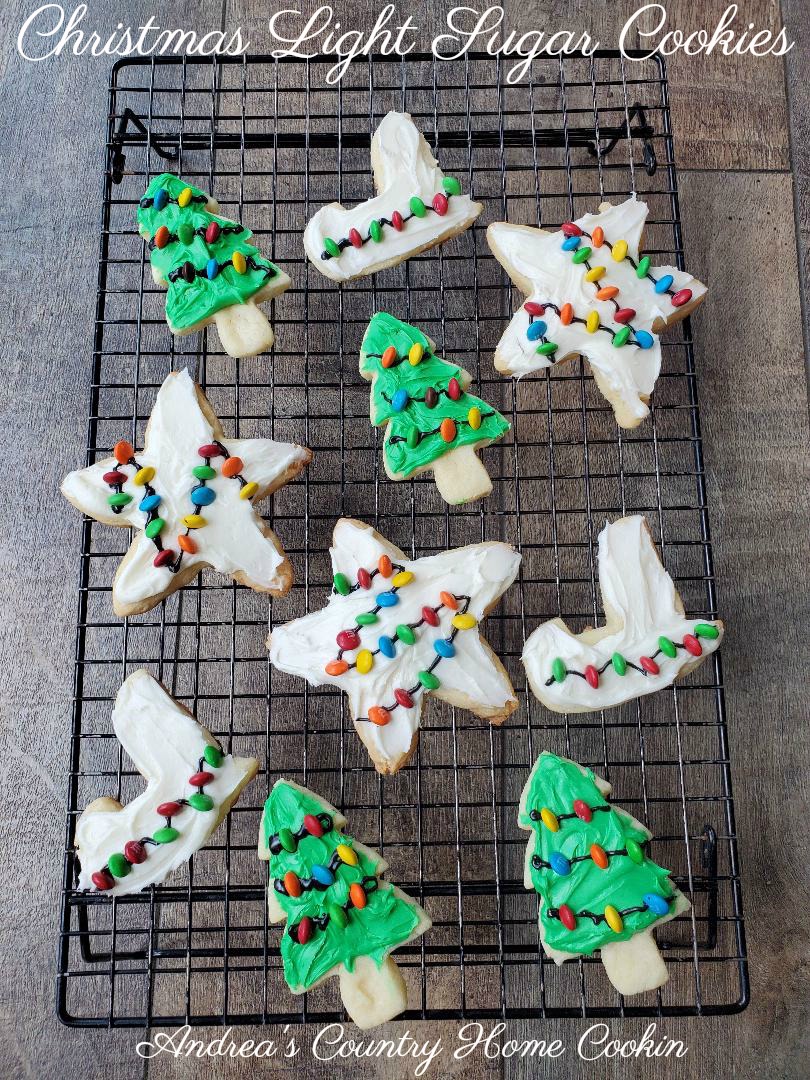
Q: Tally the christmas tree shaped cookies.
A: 4